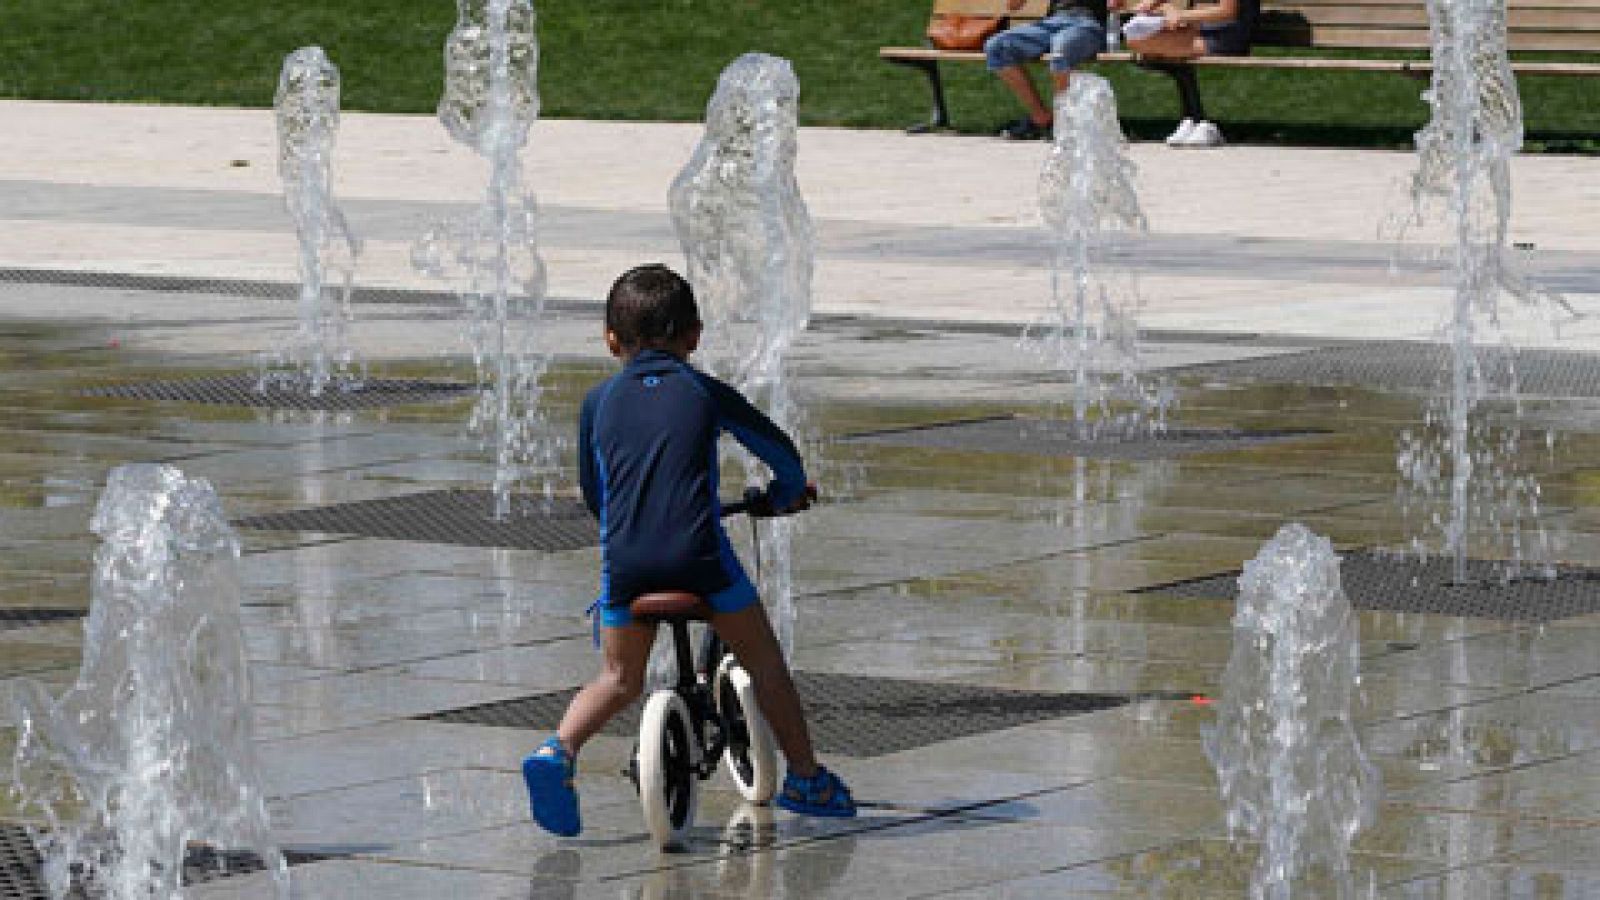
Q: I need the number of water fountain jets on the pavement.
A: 7